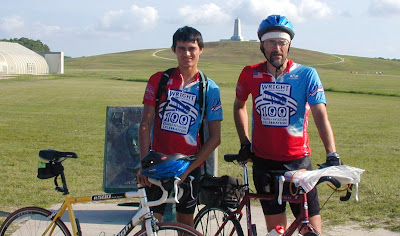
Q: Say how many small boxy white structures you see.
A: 1